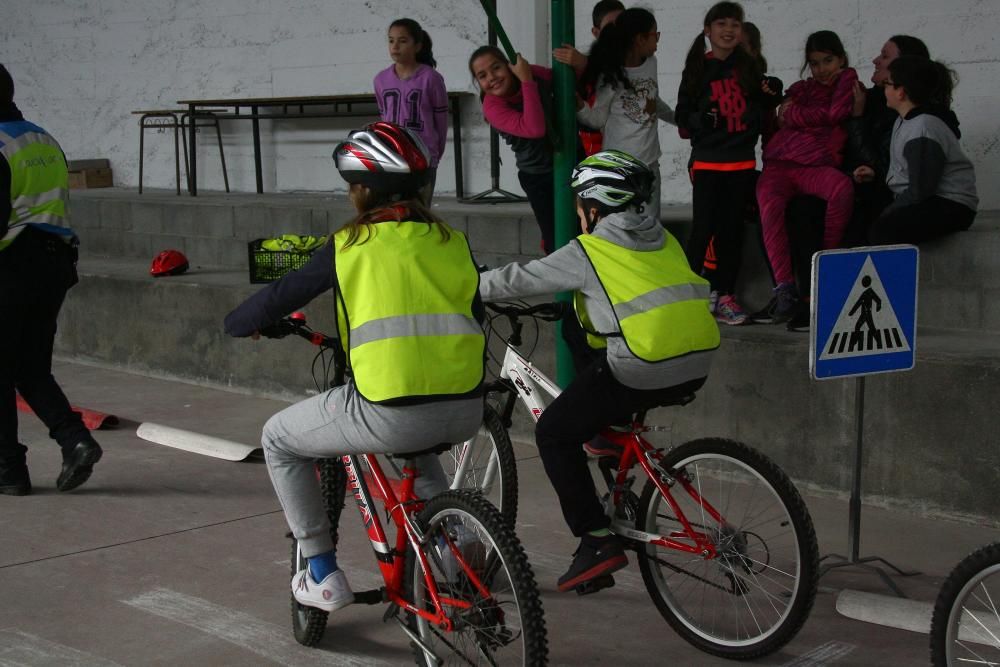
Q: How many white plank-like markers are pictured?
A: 2